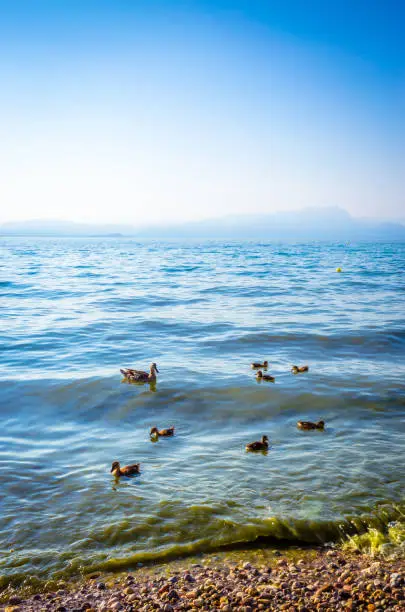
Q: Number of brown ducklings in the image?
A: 7